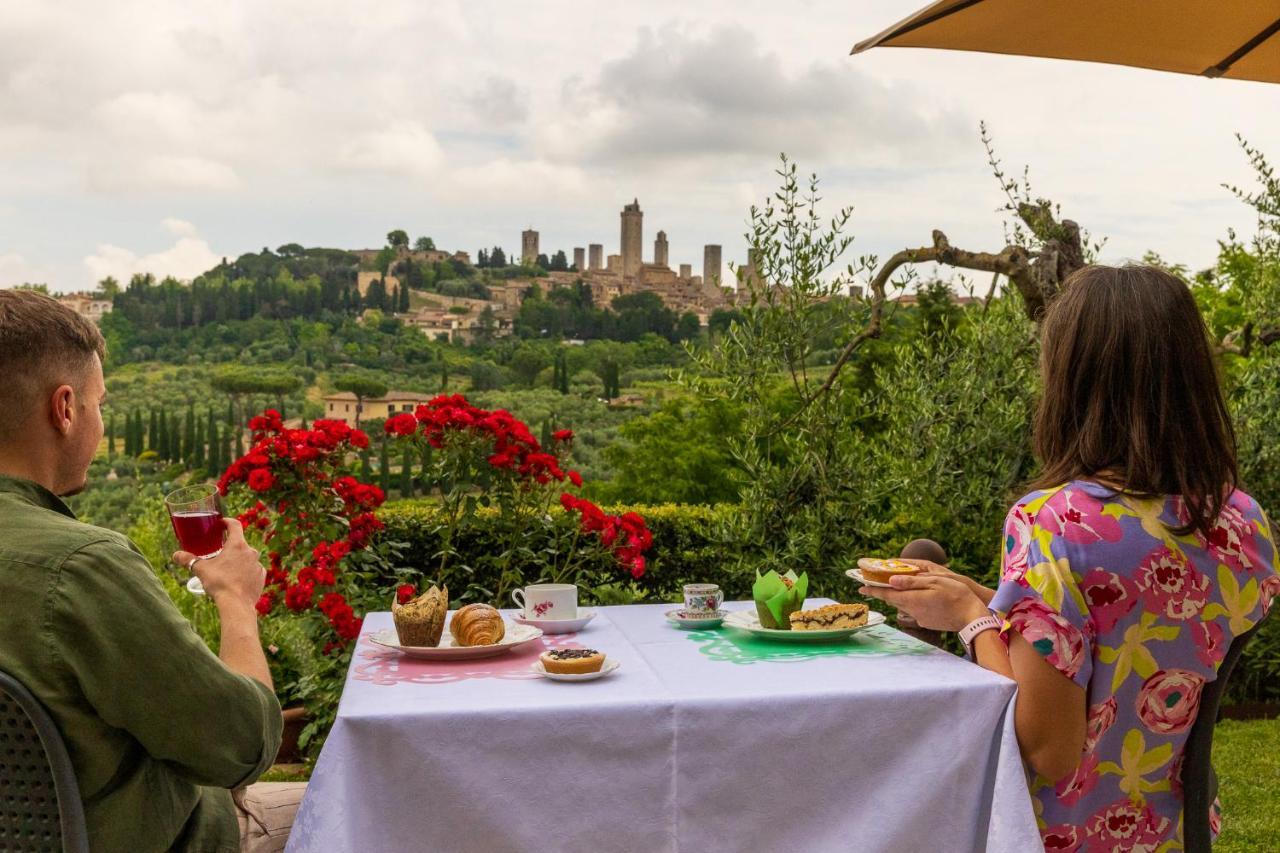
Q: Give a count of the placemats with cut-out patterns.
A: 2